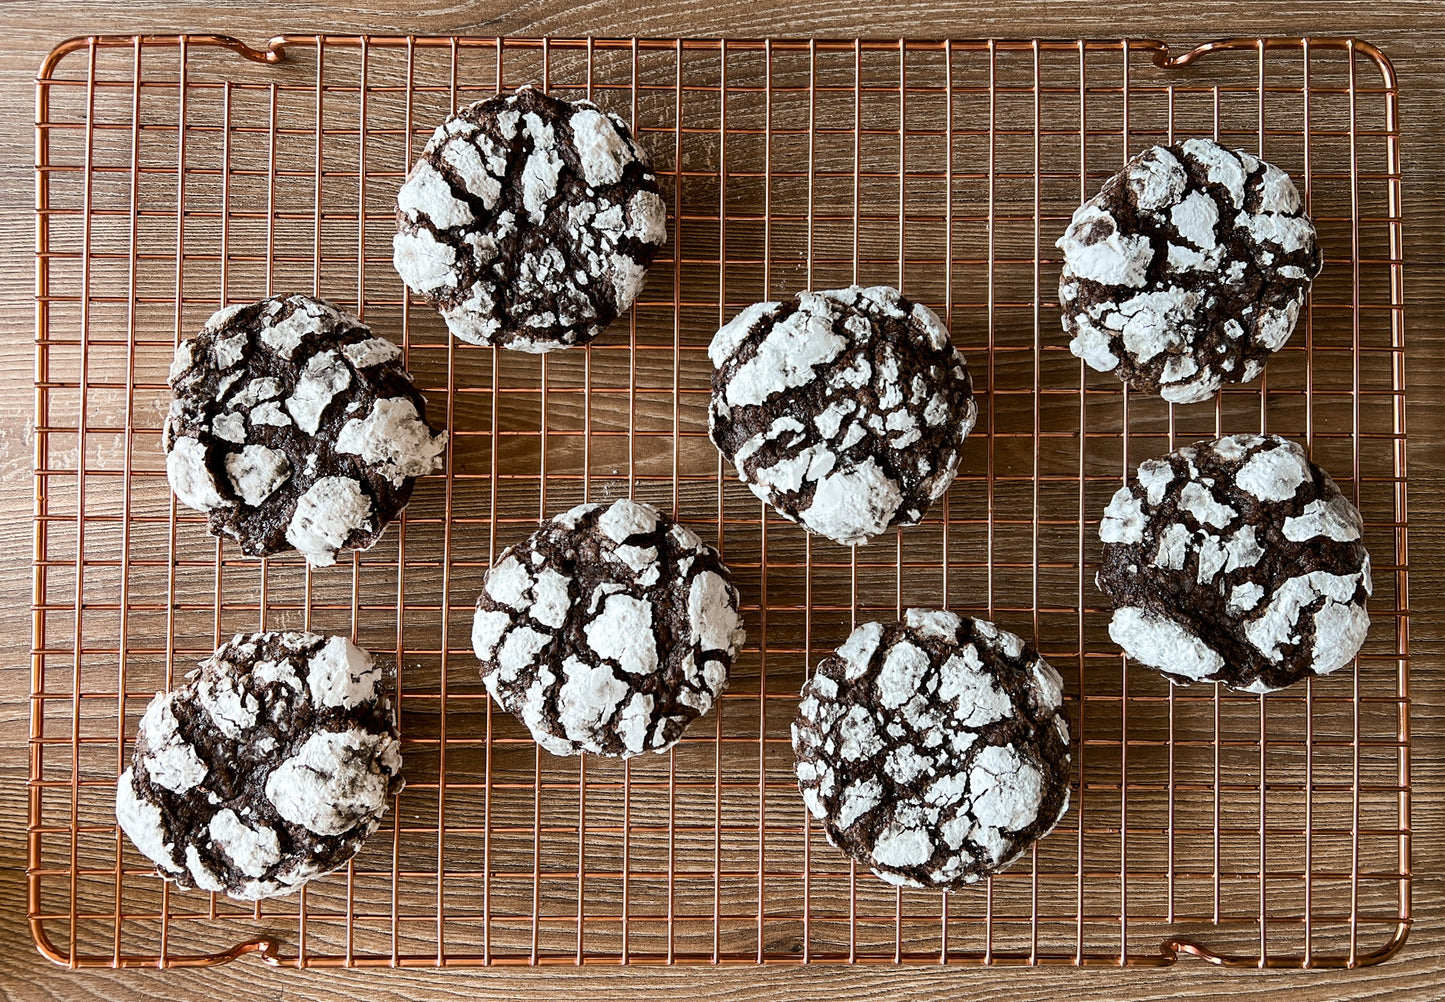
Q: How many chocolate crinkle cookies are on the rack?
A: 8